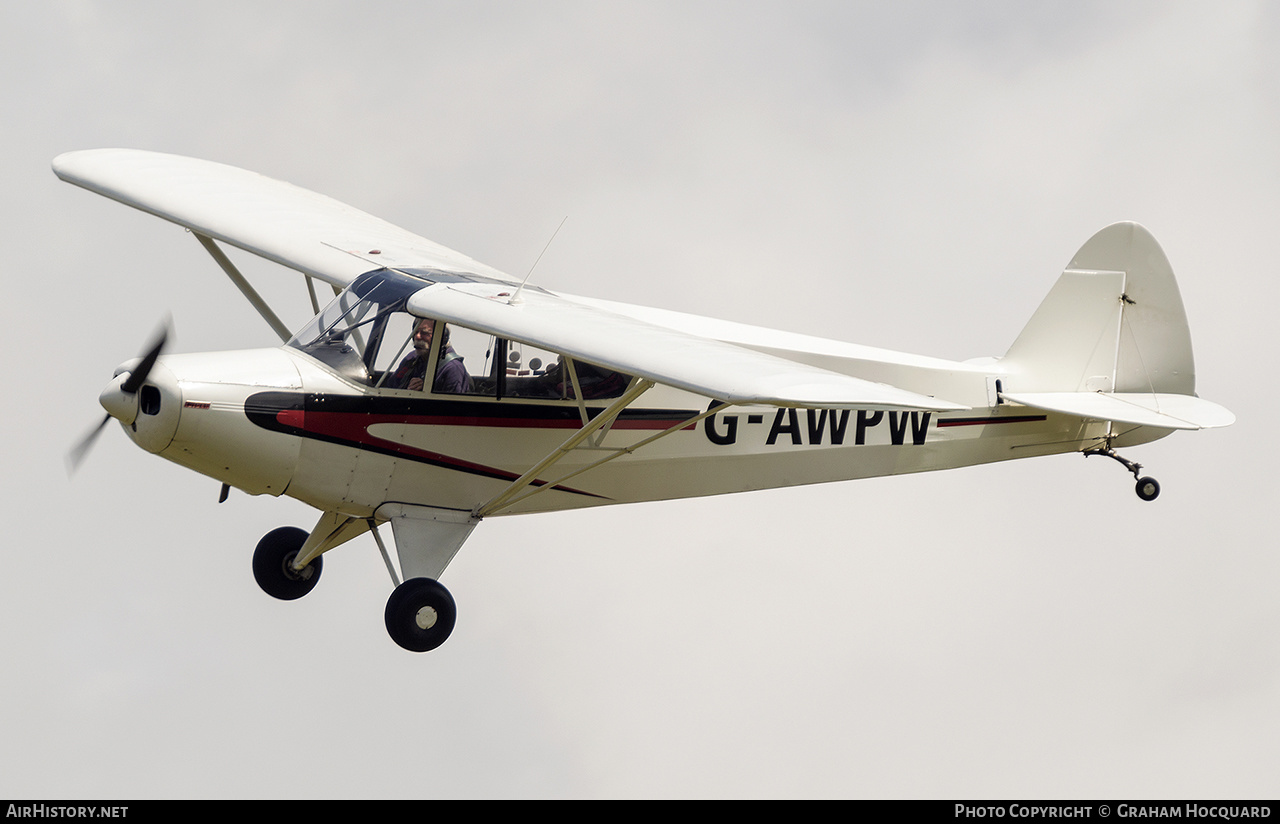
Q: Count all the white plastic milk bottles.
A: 0